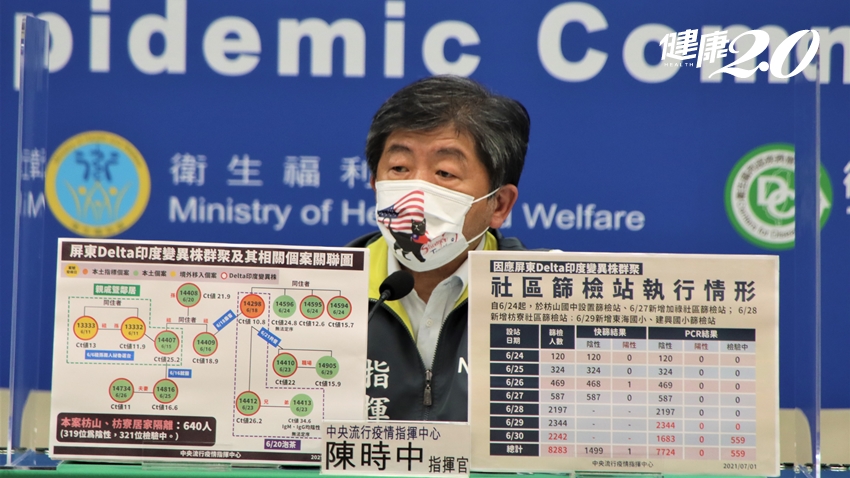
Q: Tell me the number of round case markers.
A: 15